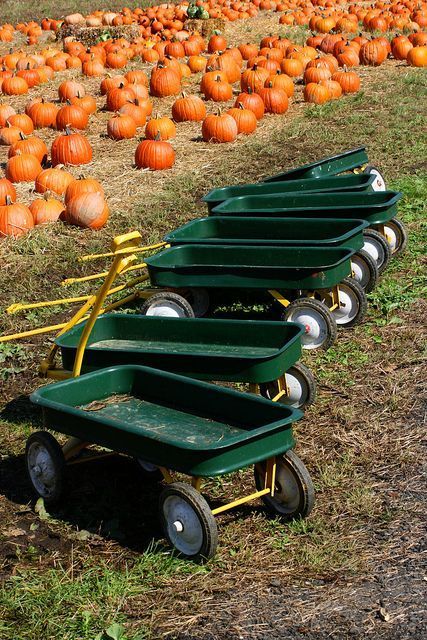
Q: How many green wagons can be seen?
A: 7